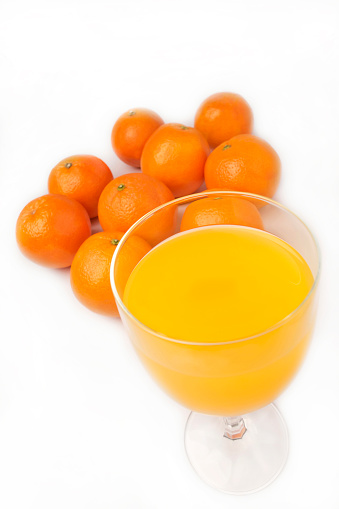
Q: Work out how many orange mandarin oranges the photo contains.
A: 9